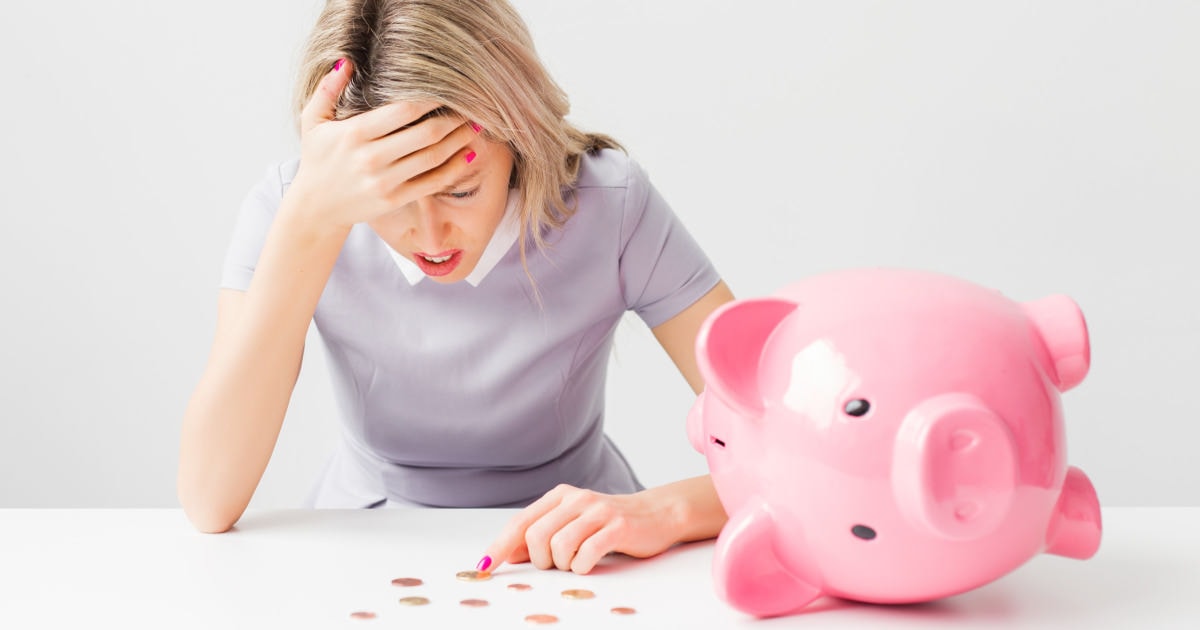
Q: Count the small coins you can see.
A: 9